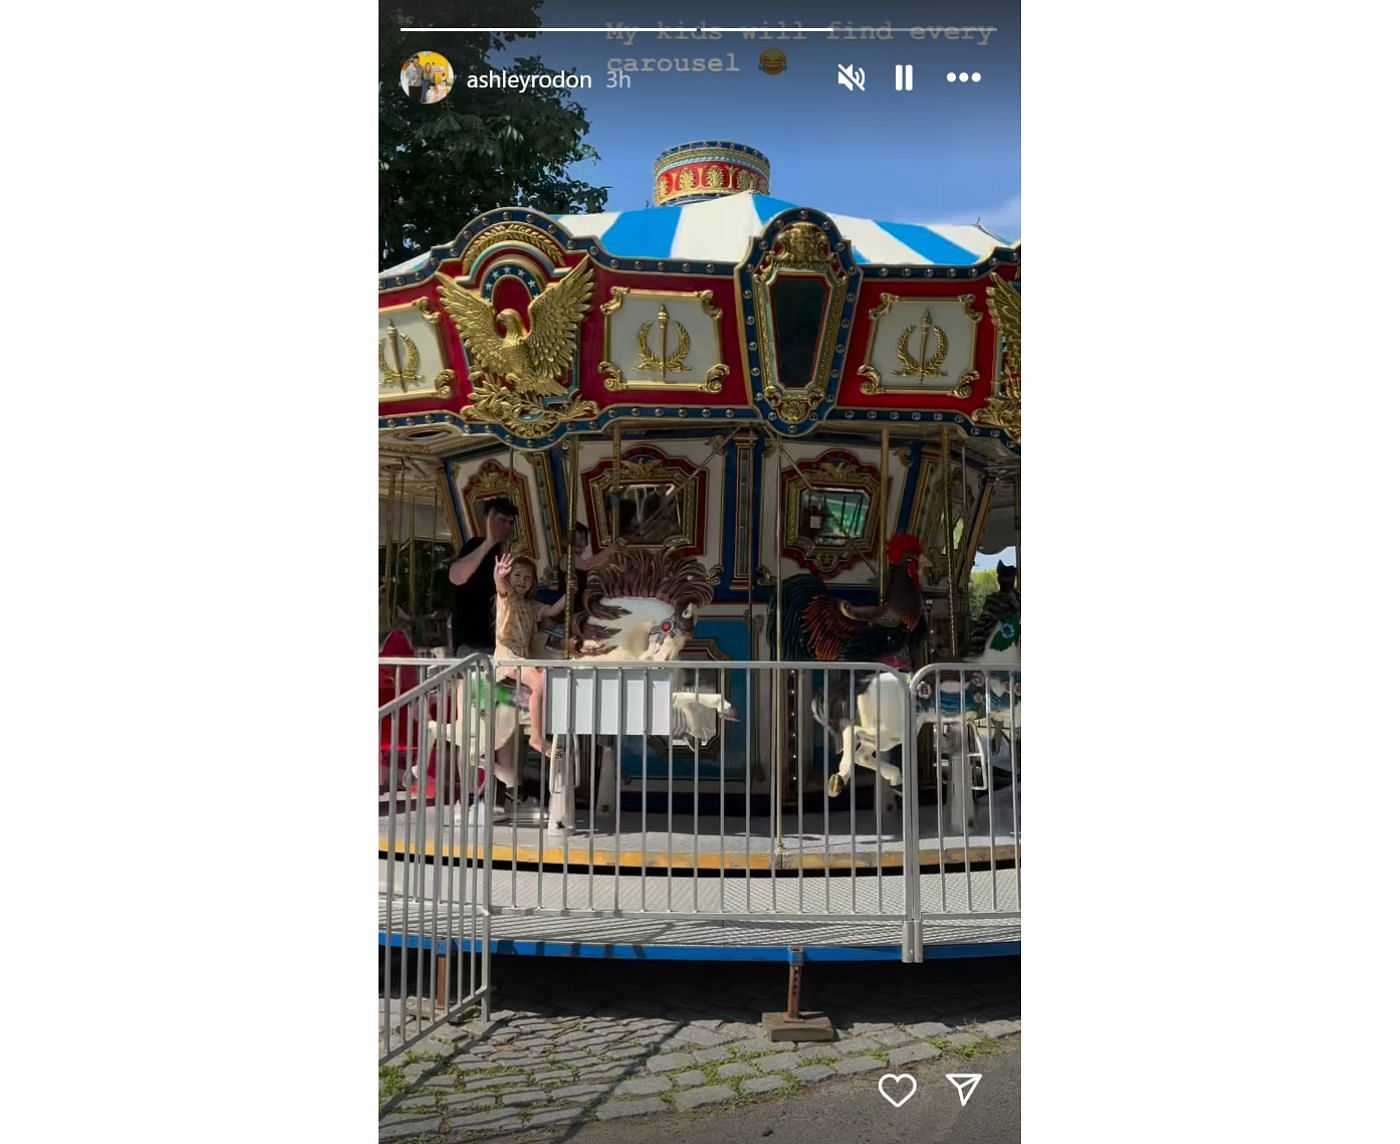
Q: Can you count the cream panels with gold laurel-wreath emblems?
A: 3